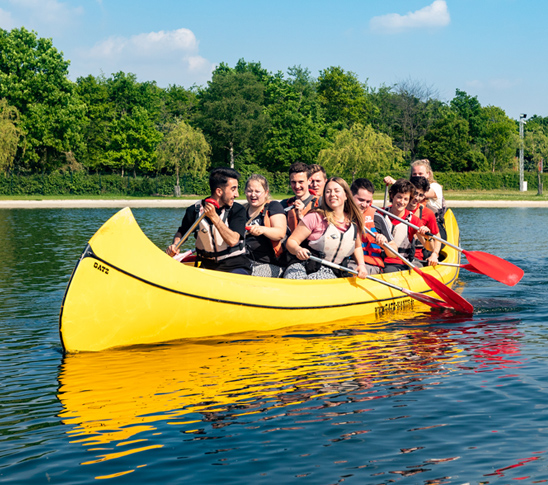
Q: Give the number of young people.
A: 9